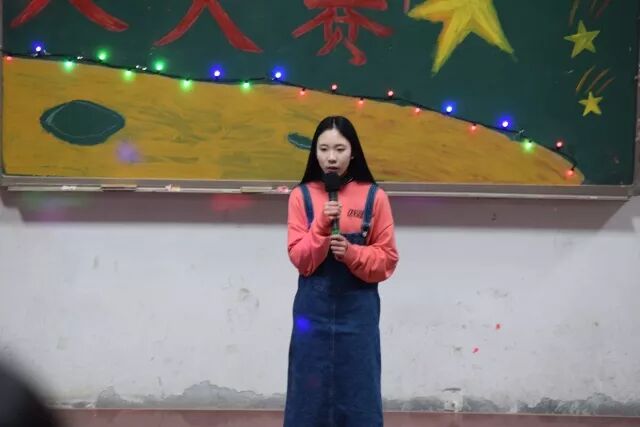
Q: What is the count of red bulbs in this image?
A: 9